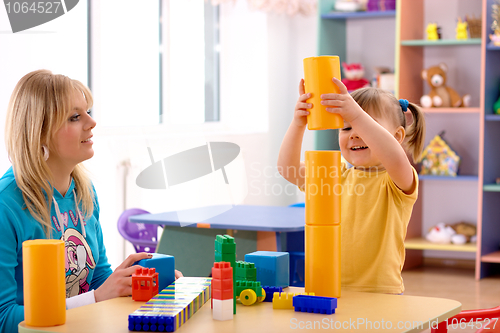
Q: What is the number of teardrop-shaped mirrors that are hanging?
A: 0